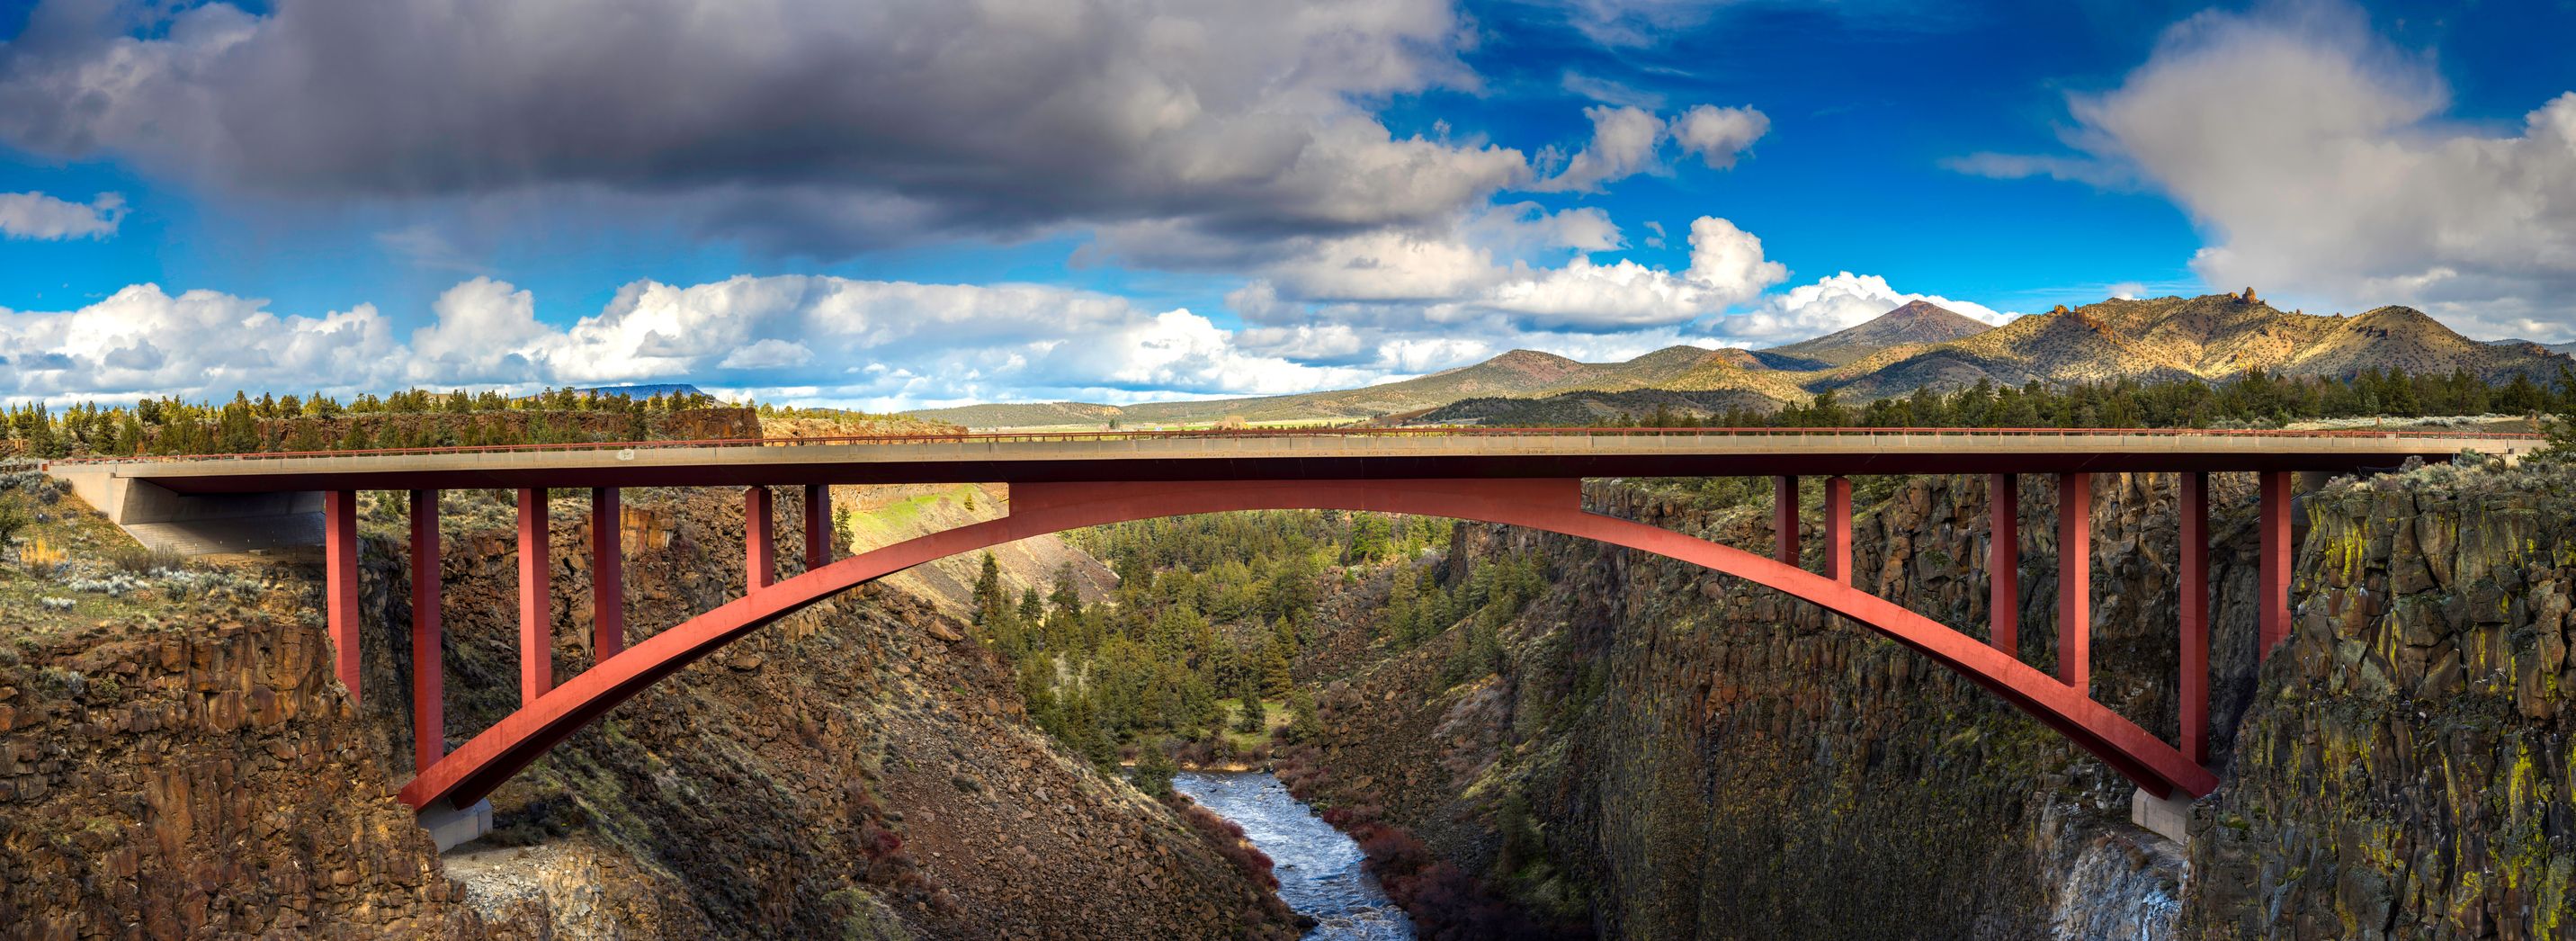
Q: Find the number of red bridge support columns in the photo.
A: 12